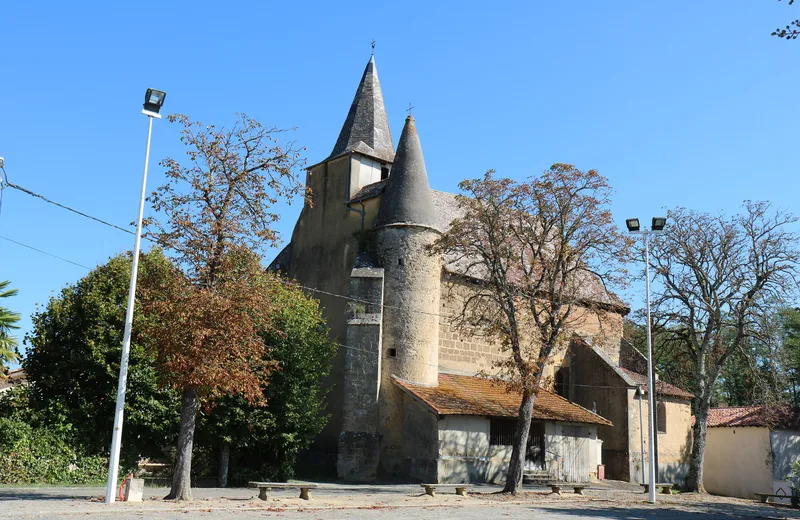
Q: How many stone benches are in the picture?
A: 5